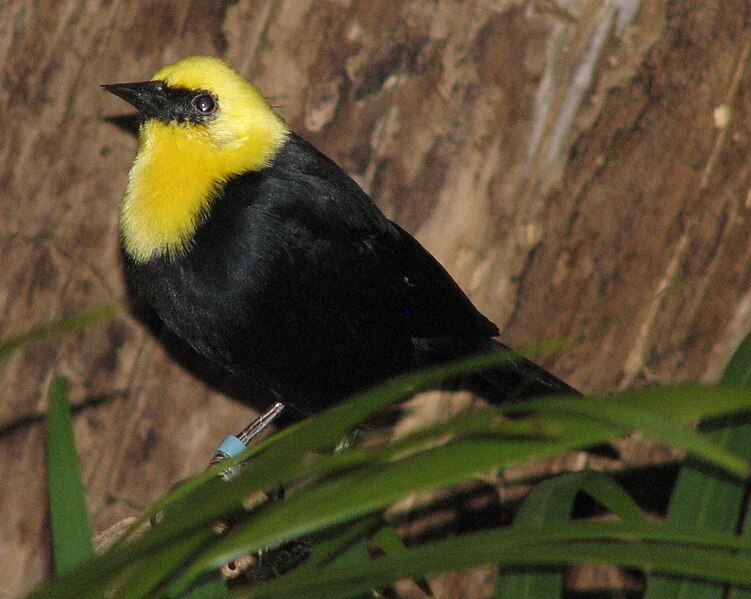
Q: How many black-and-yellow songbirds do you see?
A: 1